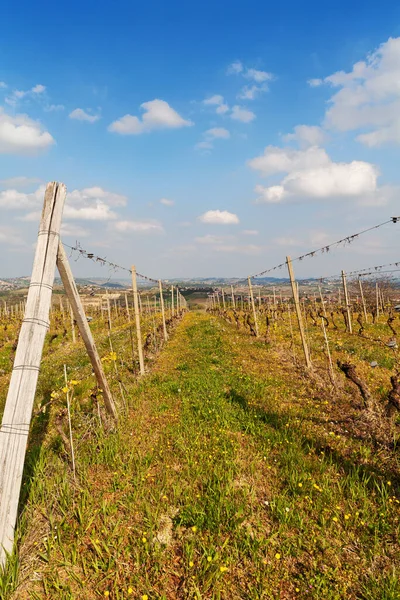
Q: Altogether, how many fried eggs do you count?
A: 0